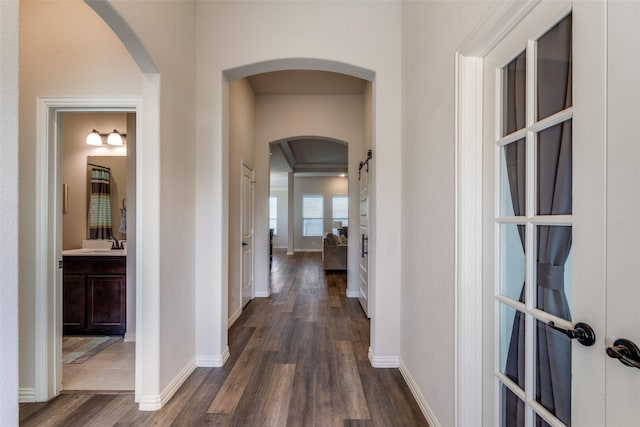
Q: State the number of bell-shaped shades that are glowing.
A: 2